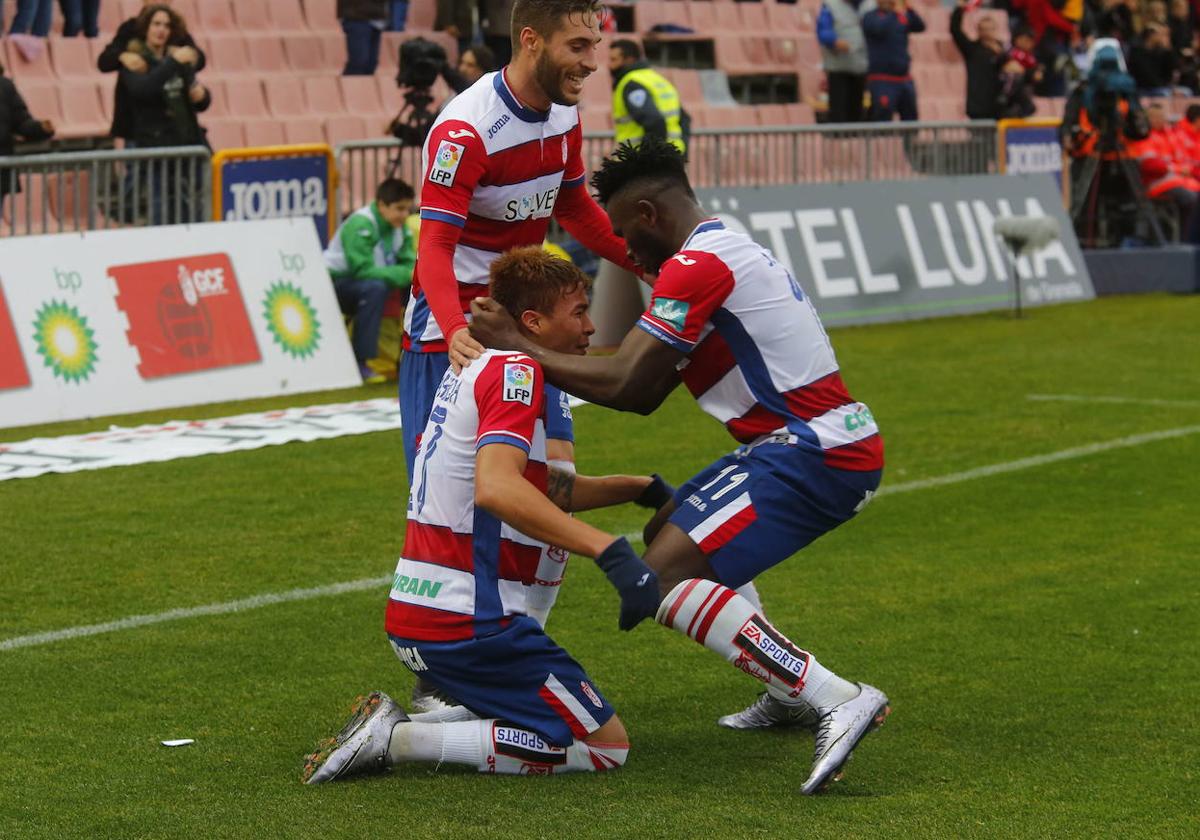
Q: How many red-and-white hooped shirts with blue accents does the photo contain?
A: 3